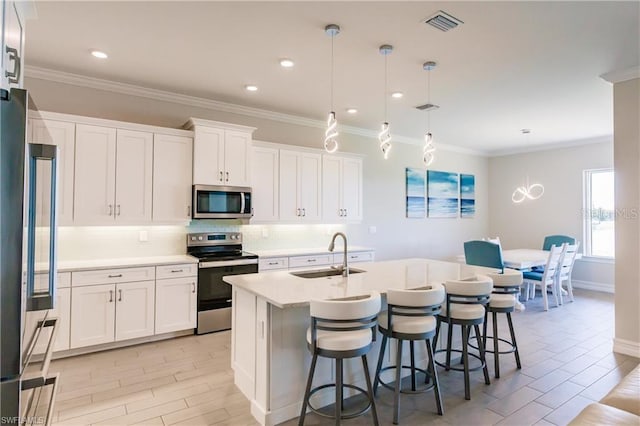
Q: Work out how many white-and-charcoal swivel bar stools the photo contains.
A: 4